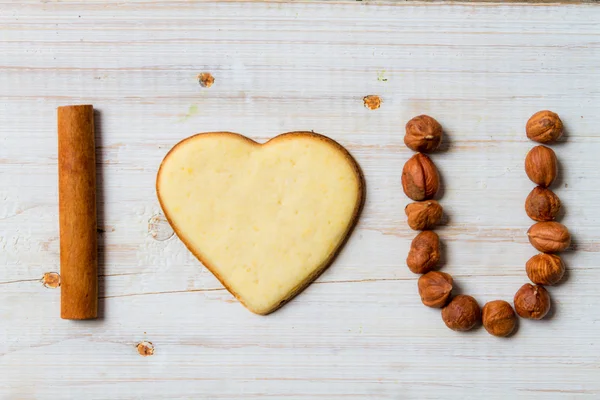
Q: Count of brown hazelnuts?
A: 13